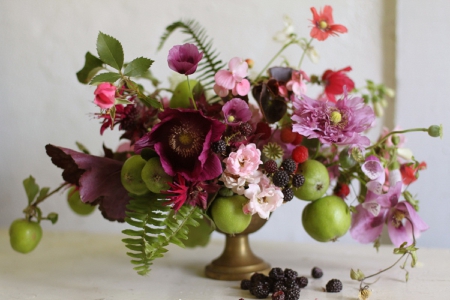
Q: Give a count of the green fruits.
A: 8